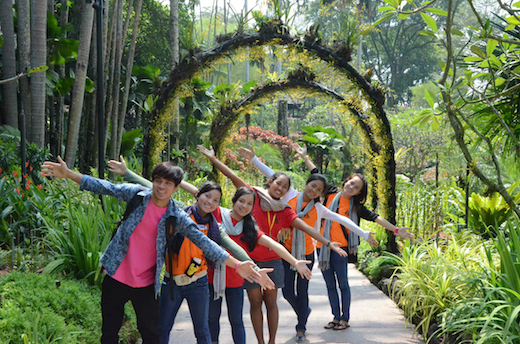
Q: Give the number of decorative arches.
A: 2